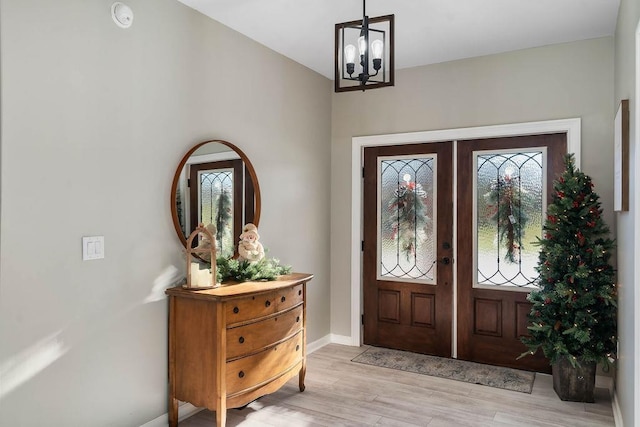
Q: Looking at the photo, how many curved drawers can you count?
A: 4